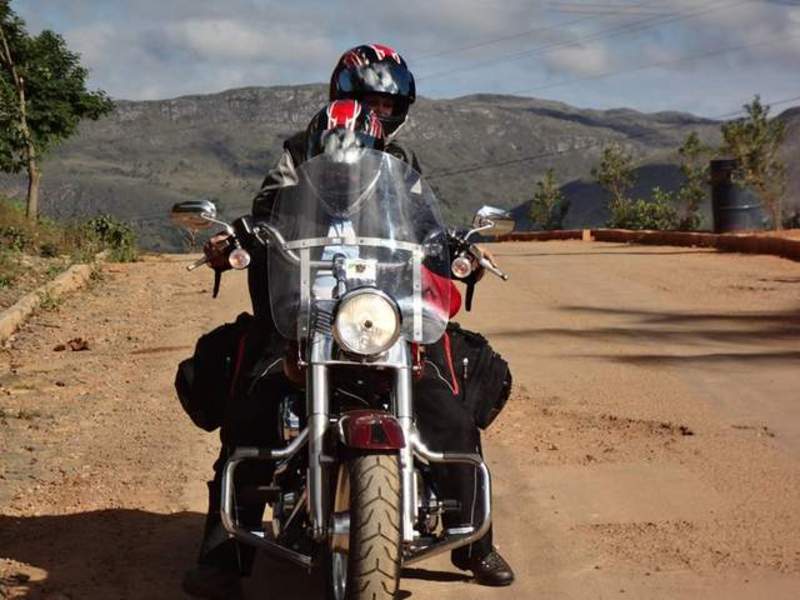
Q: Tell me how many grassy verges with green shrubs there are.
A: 1